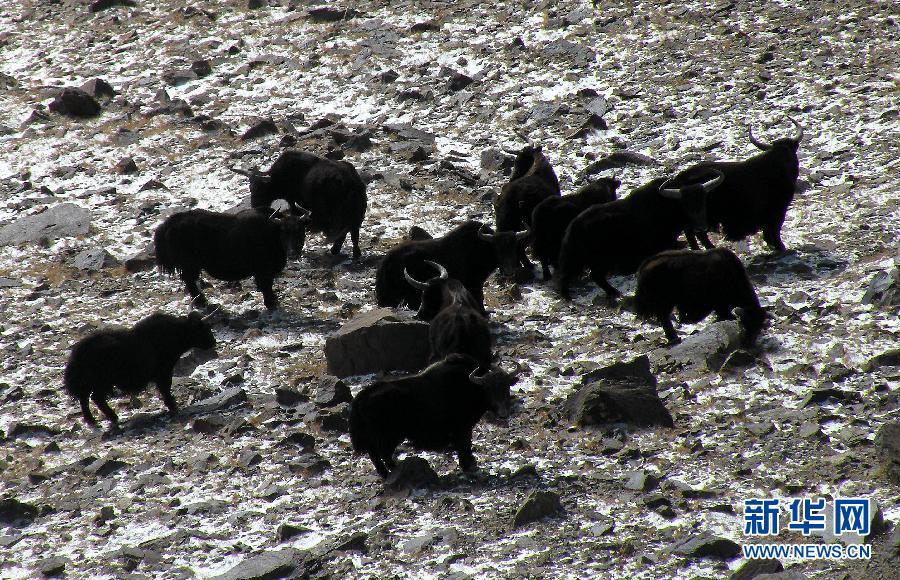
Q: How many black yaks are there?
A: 11